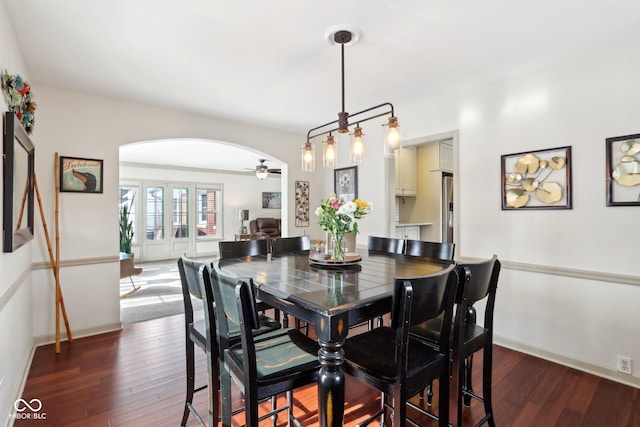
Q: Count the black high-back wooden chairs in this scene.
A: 8